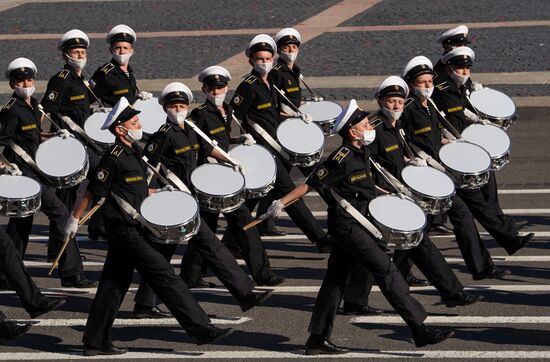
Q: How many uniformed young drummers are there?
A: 13